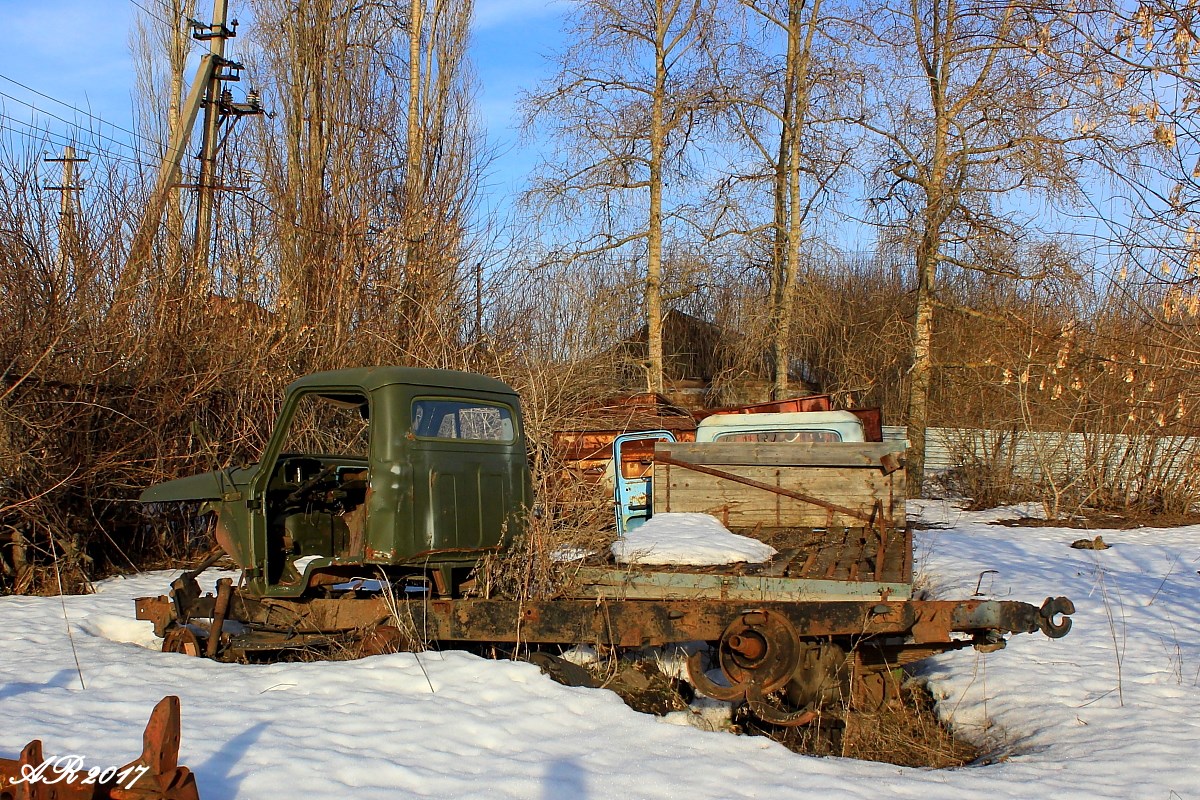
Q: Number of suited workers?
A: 0